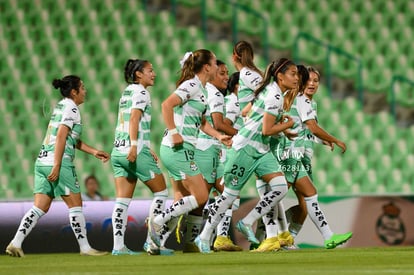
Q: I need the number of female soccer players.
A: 9